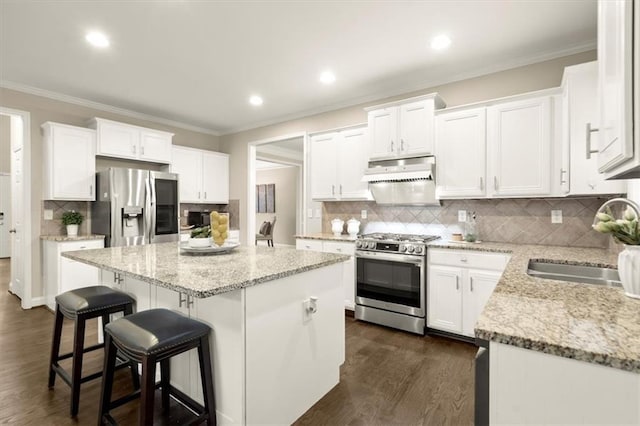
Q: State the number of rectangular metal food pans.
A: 0